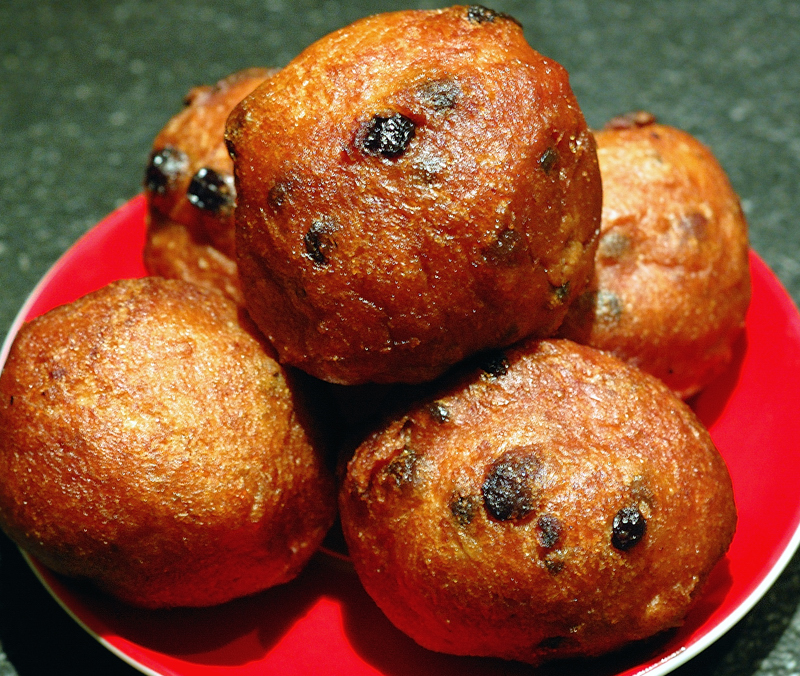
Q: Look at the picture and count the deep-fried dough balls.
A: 5